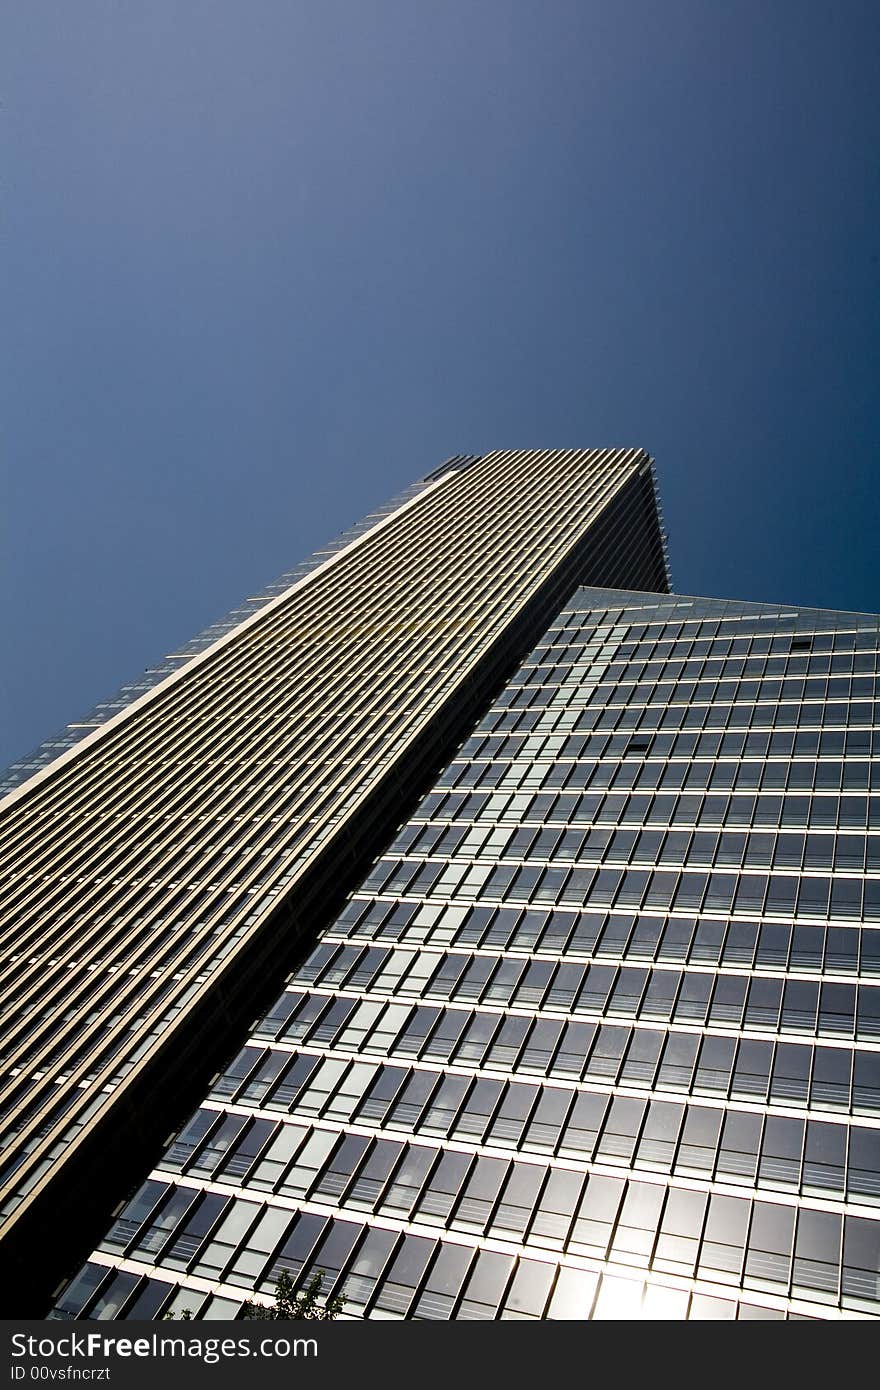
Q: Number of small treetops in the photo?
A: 2